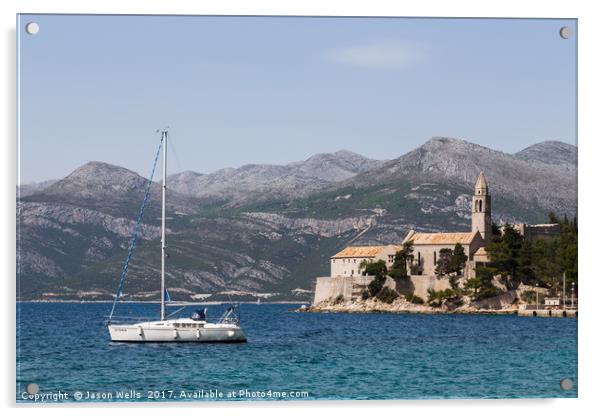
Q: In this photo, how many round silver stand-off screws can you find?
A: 4